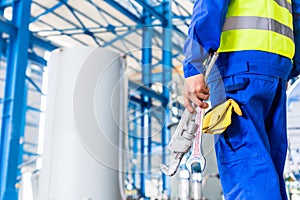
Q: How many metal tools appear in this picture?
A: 2